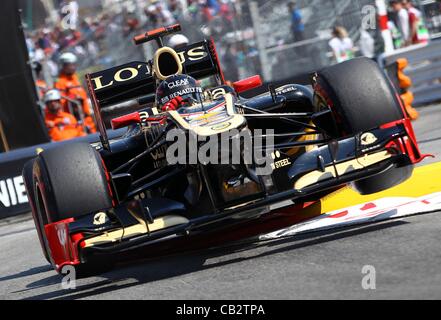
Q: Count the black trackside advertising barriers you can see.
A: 1